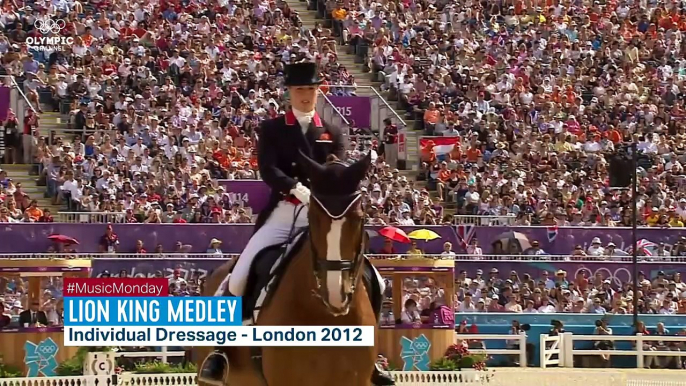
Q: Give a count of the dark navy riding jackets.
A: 1